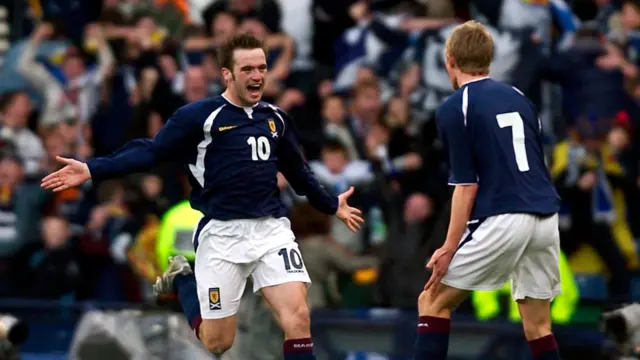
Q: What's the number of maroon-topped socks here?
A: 4